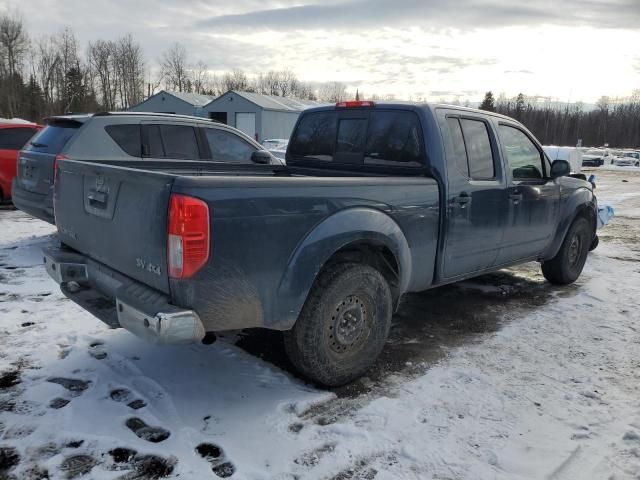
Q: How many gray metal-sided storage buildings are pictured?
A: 2